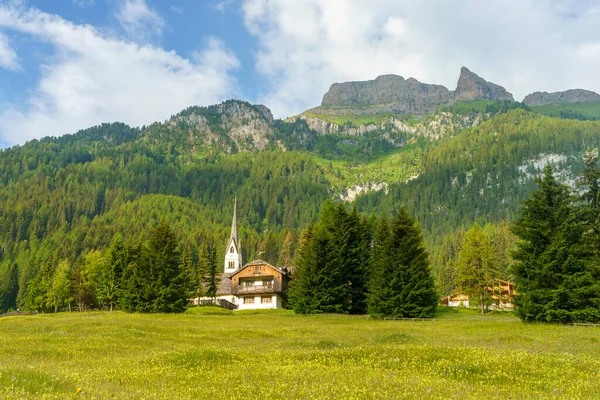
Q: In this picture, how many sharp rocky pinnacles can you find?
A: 1